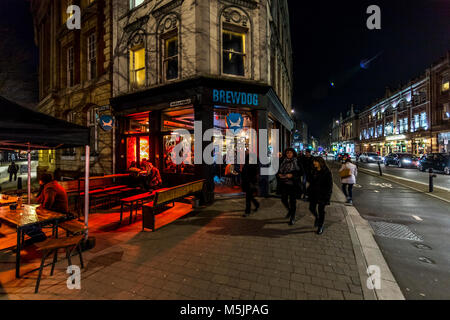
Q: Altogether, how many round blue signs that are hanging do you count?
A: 2